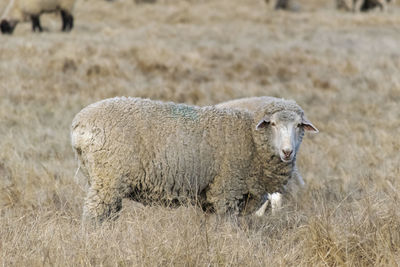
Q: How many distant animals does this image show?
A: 3